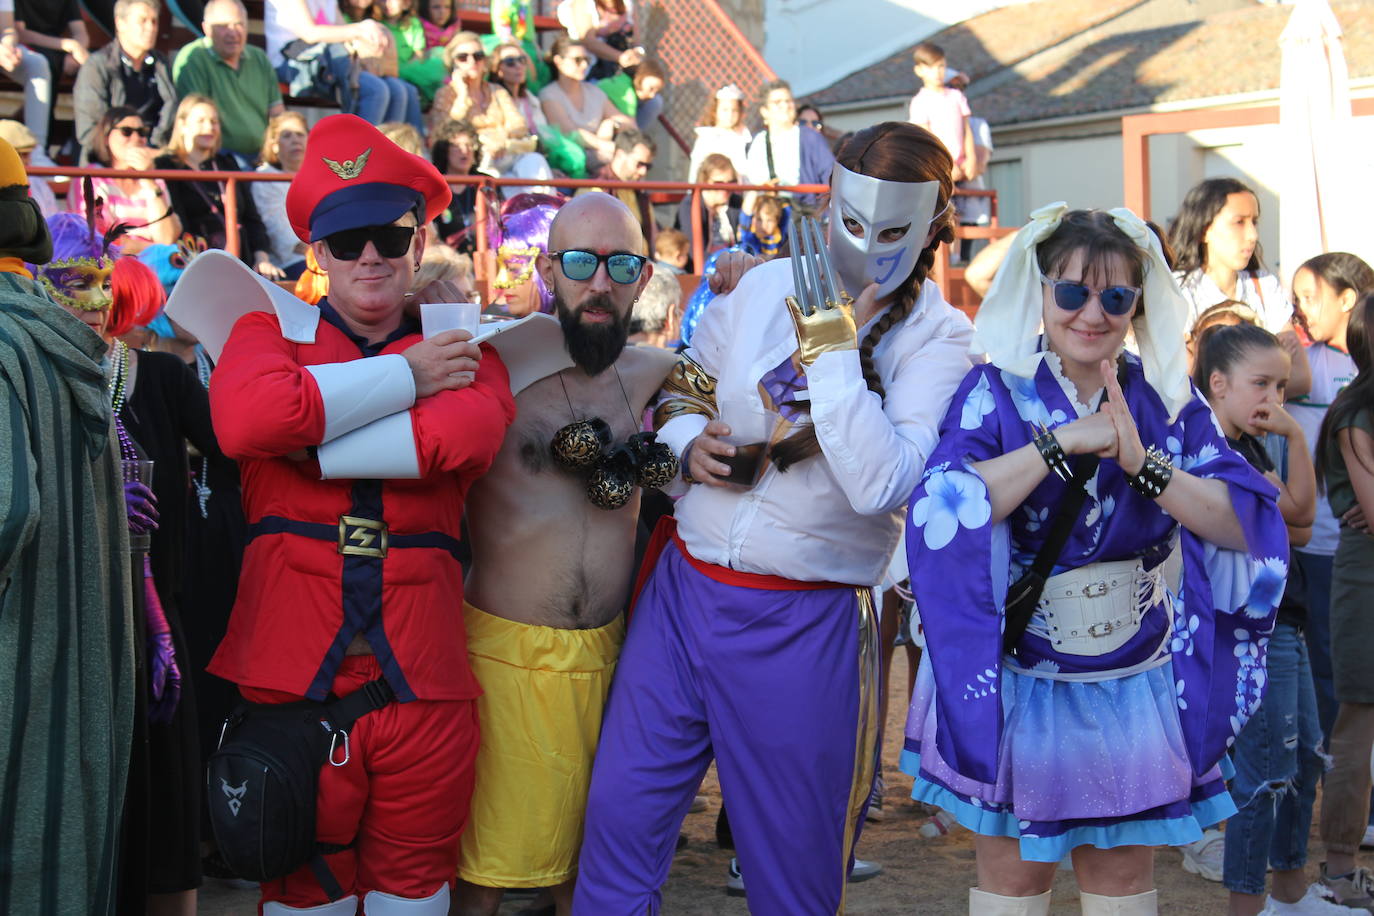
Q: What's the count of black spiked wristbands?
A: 2